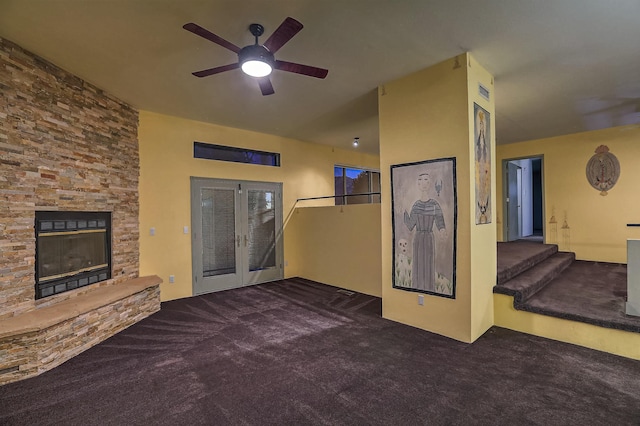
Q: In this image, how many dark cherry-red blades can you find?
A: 5